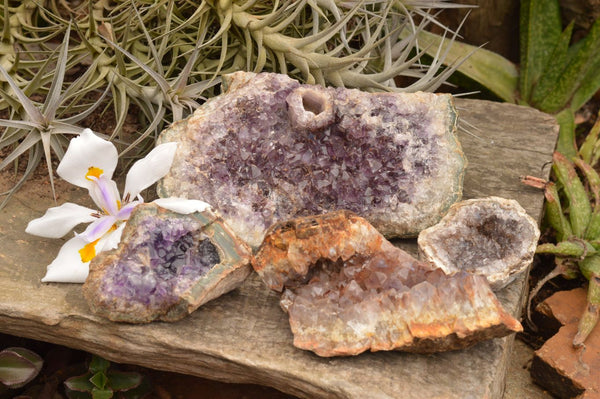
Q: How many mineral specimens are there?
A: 4